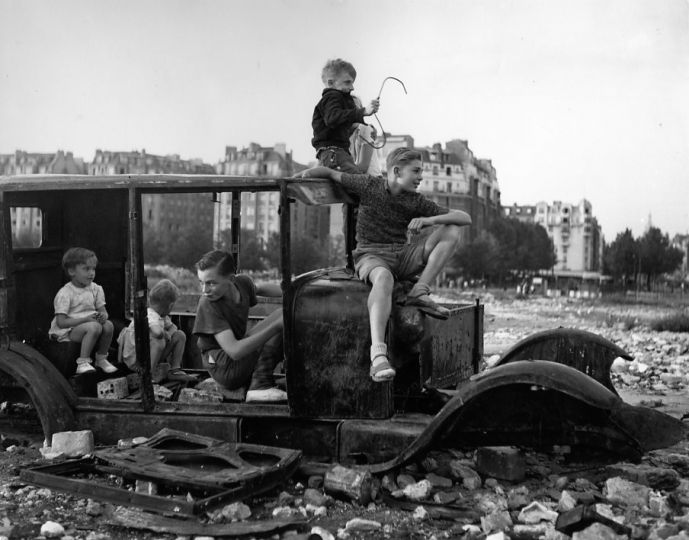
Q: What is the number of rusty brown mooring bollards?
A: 0